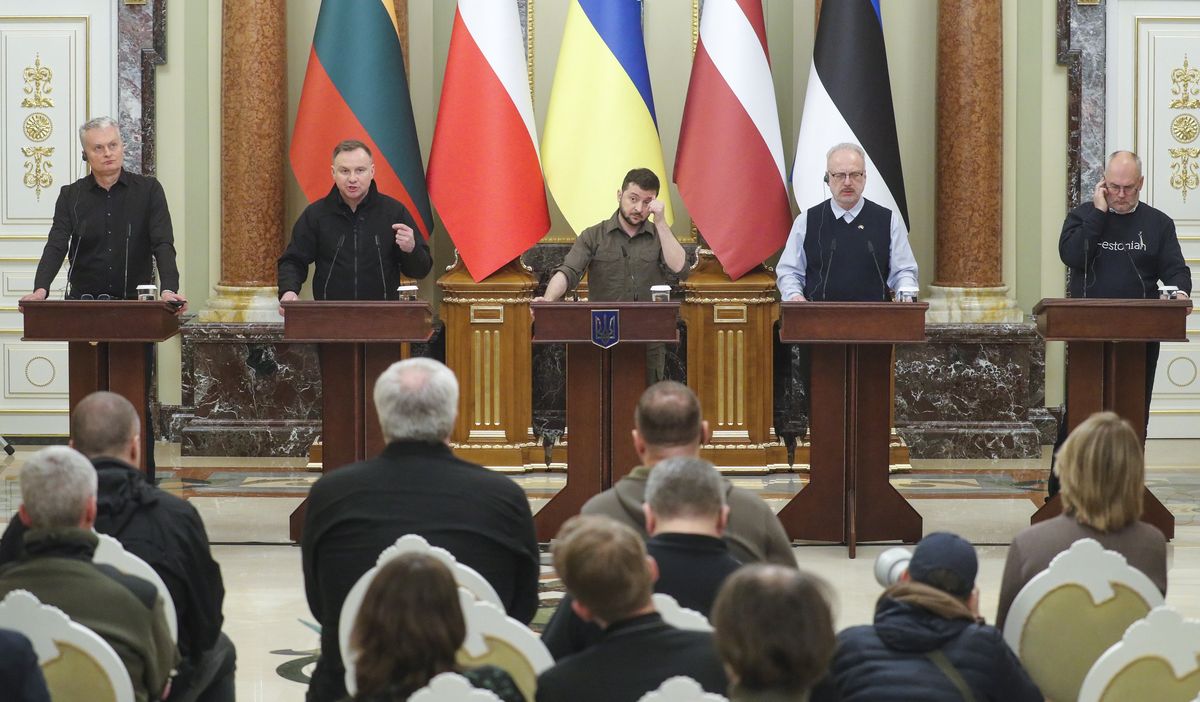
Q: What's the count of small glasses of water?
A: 5